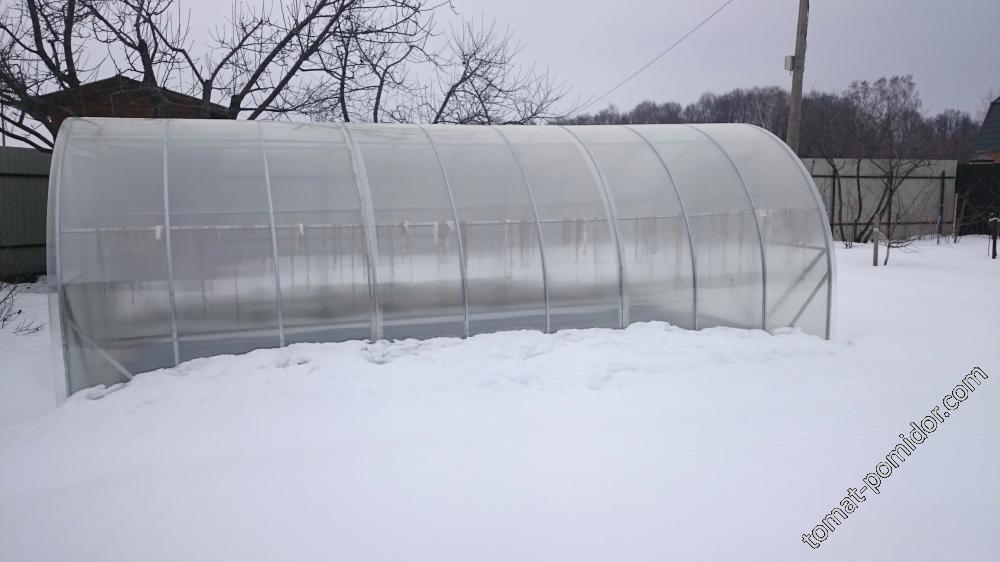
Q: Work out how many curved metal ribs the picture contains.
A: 10